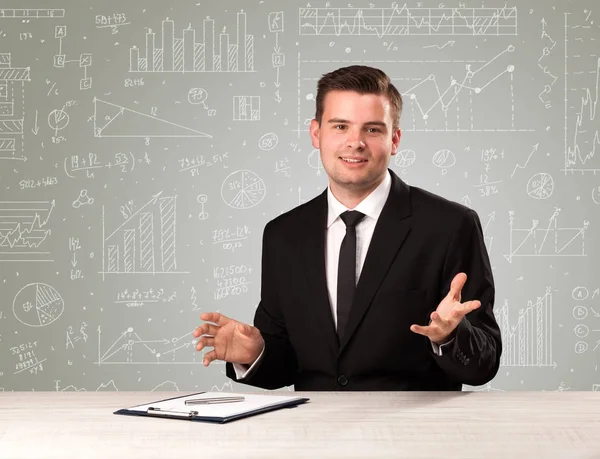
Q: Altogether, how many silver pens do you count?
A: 1